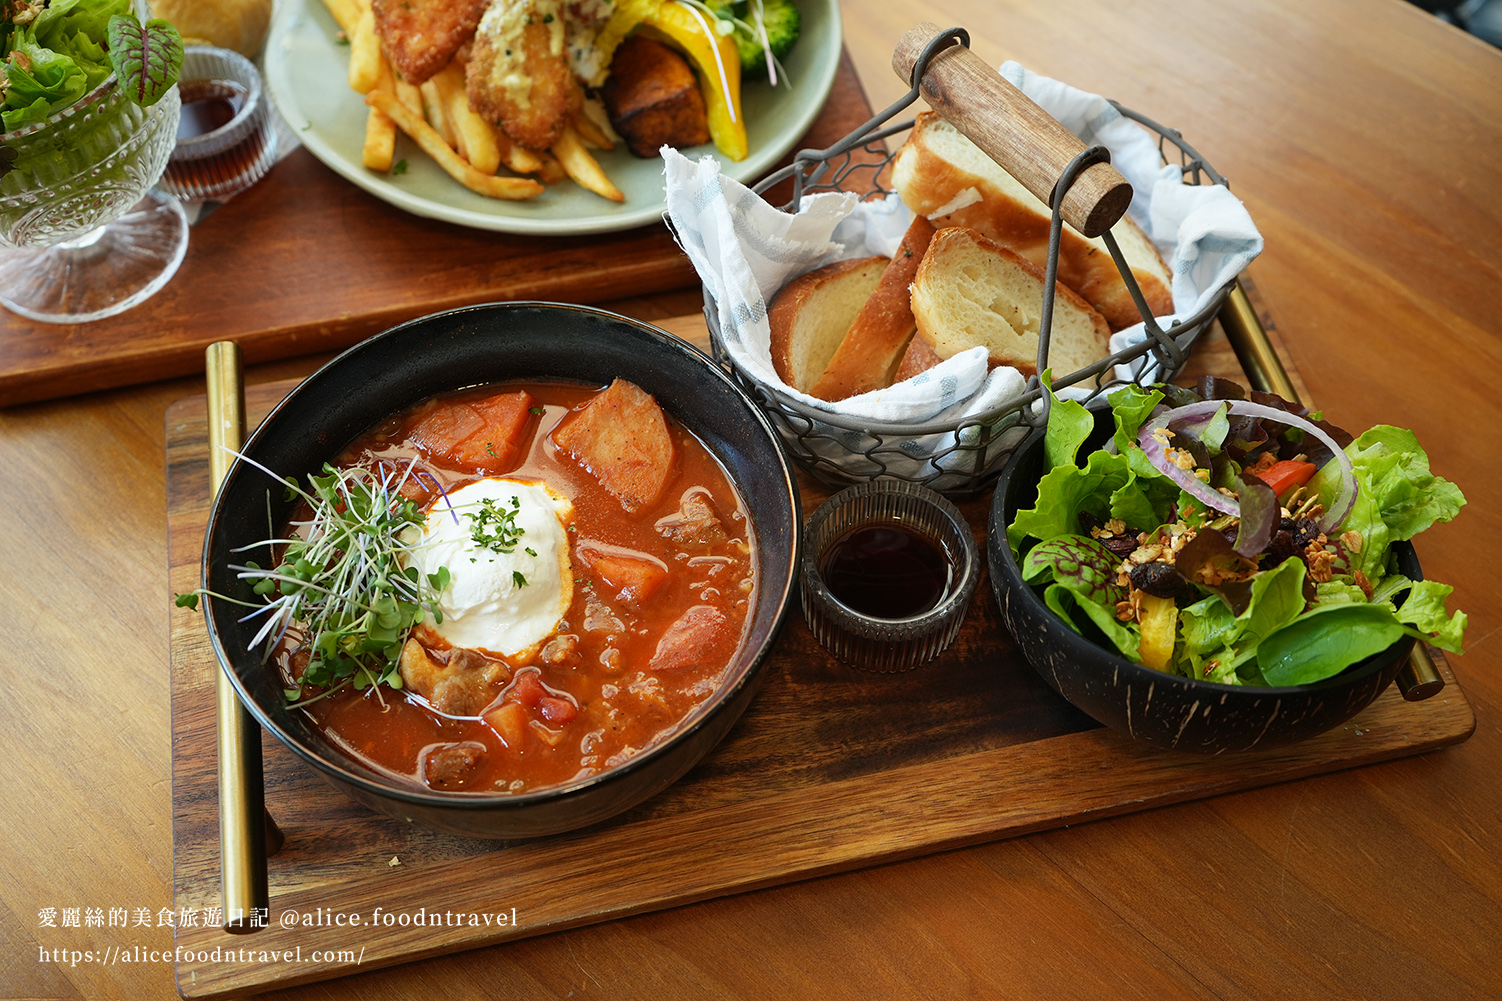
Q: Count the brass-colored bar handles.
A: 2